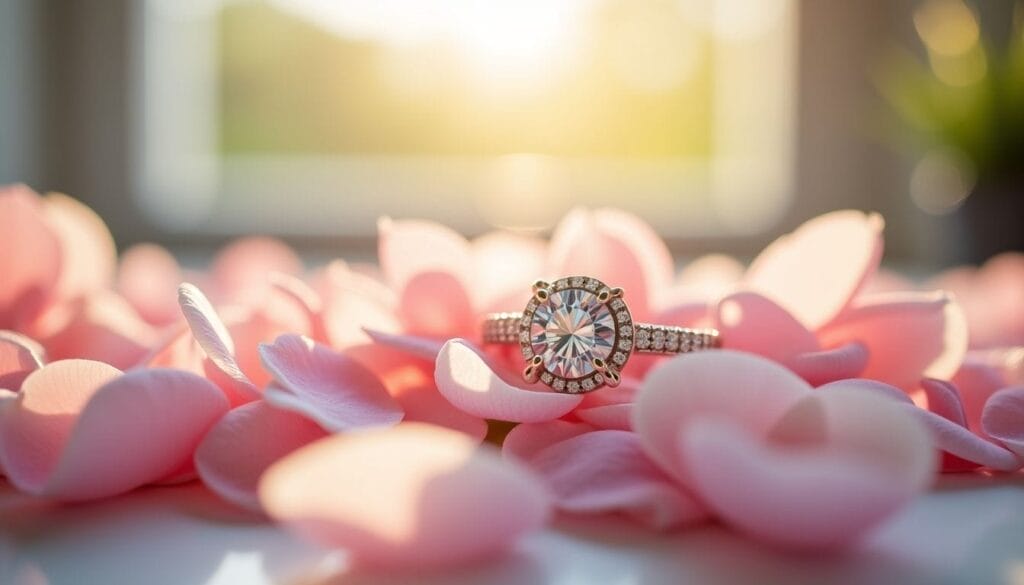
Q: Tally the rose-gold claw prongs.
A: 4